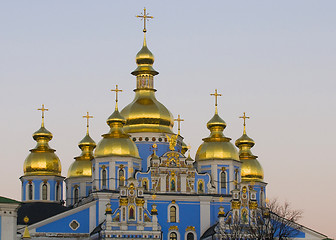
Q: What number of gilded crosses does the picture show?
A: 7